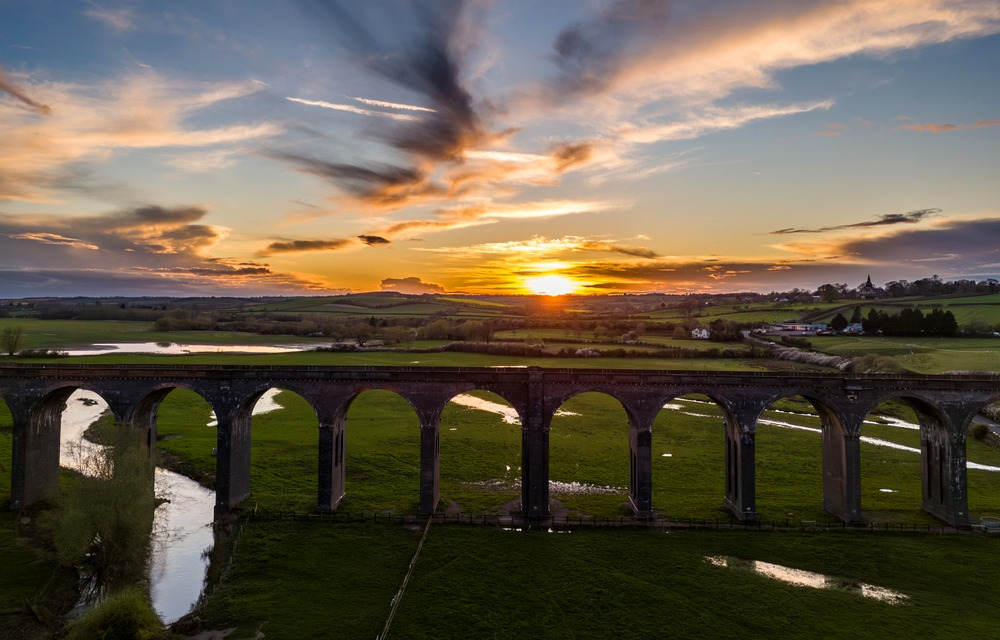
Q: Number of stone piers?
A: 10